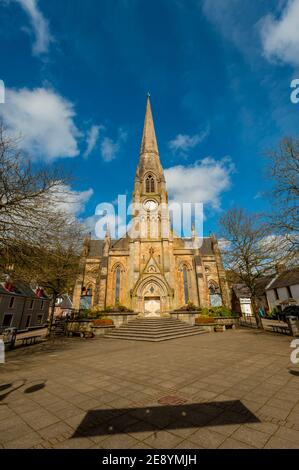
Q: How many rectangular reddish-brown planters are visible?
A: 2